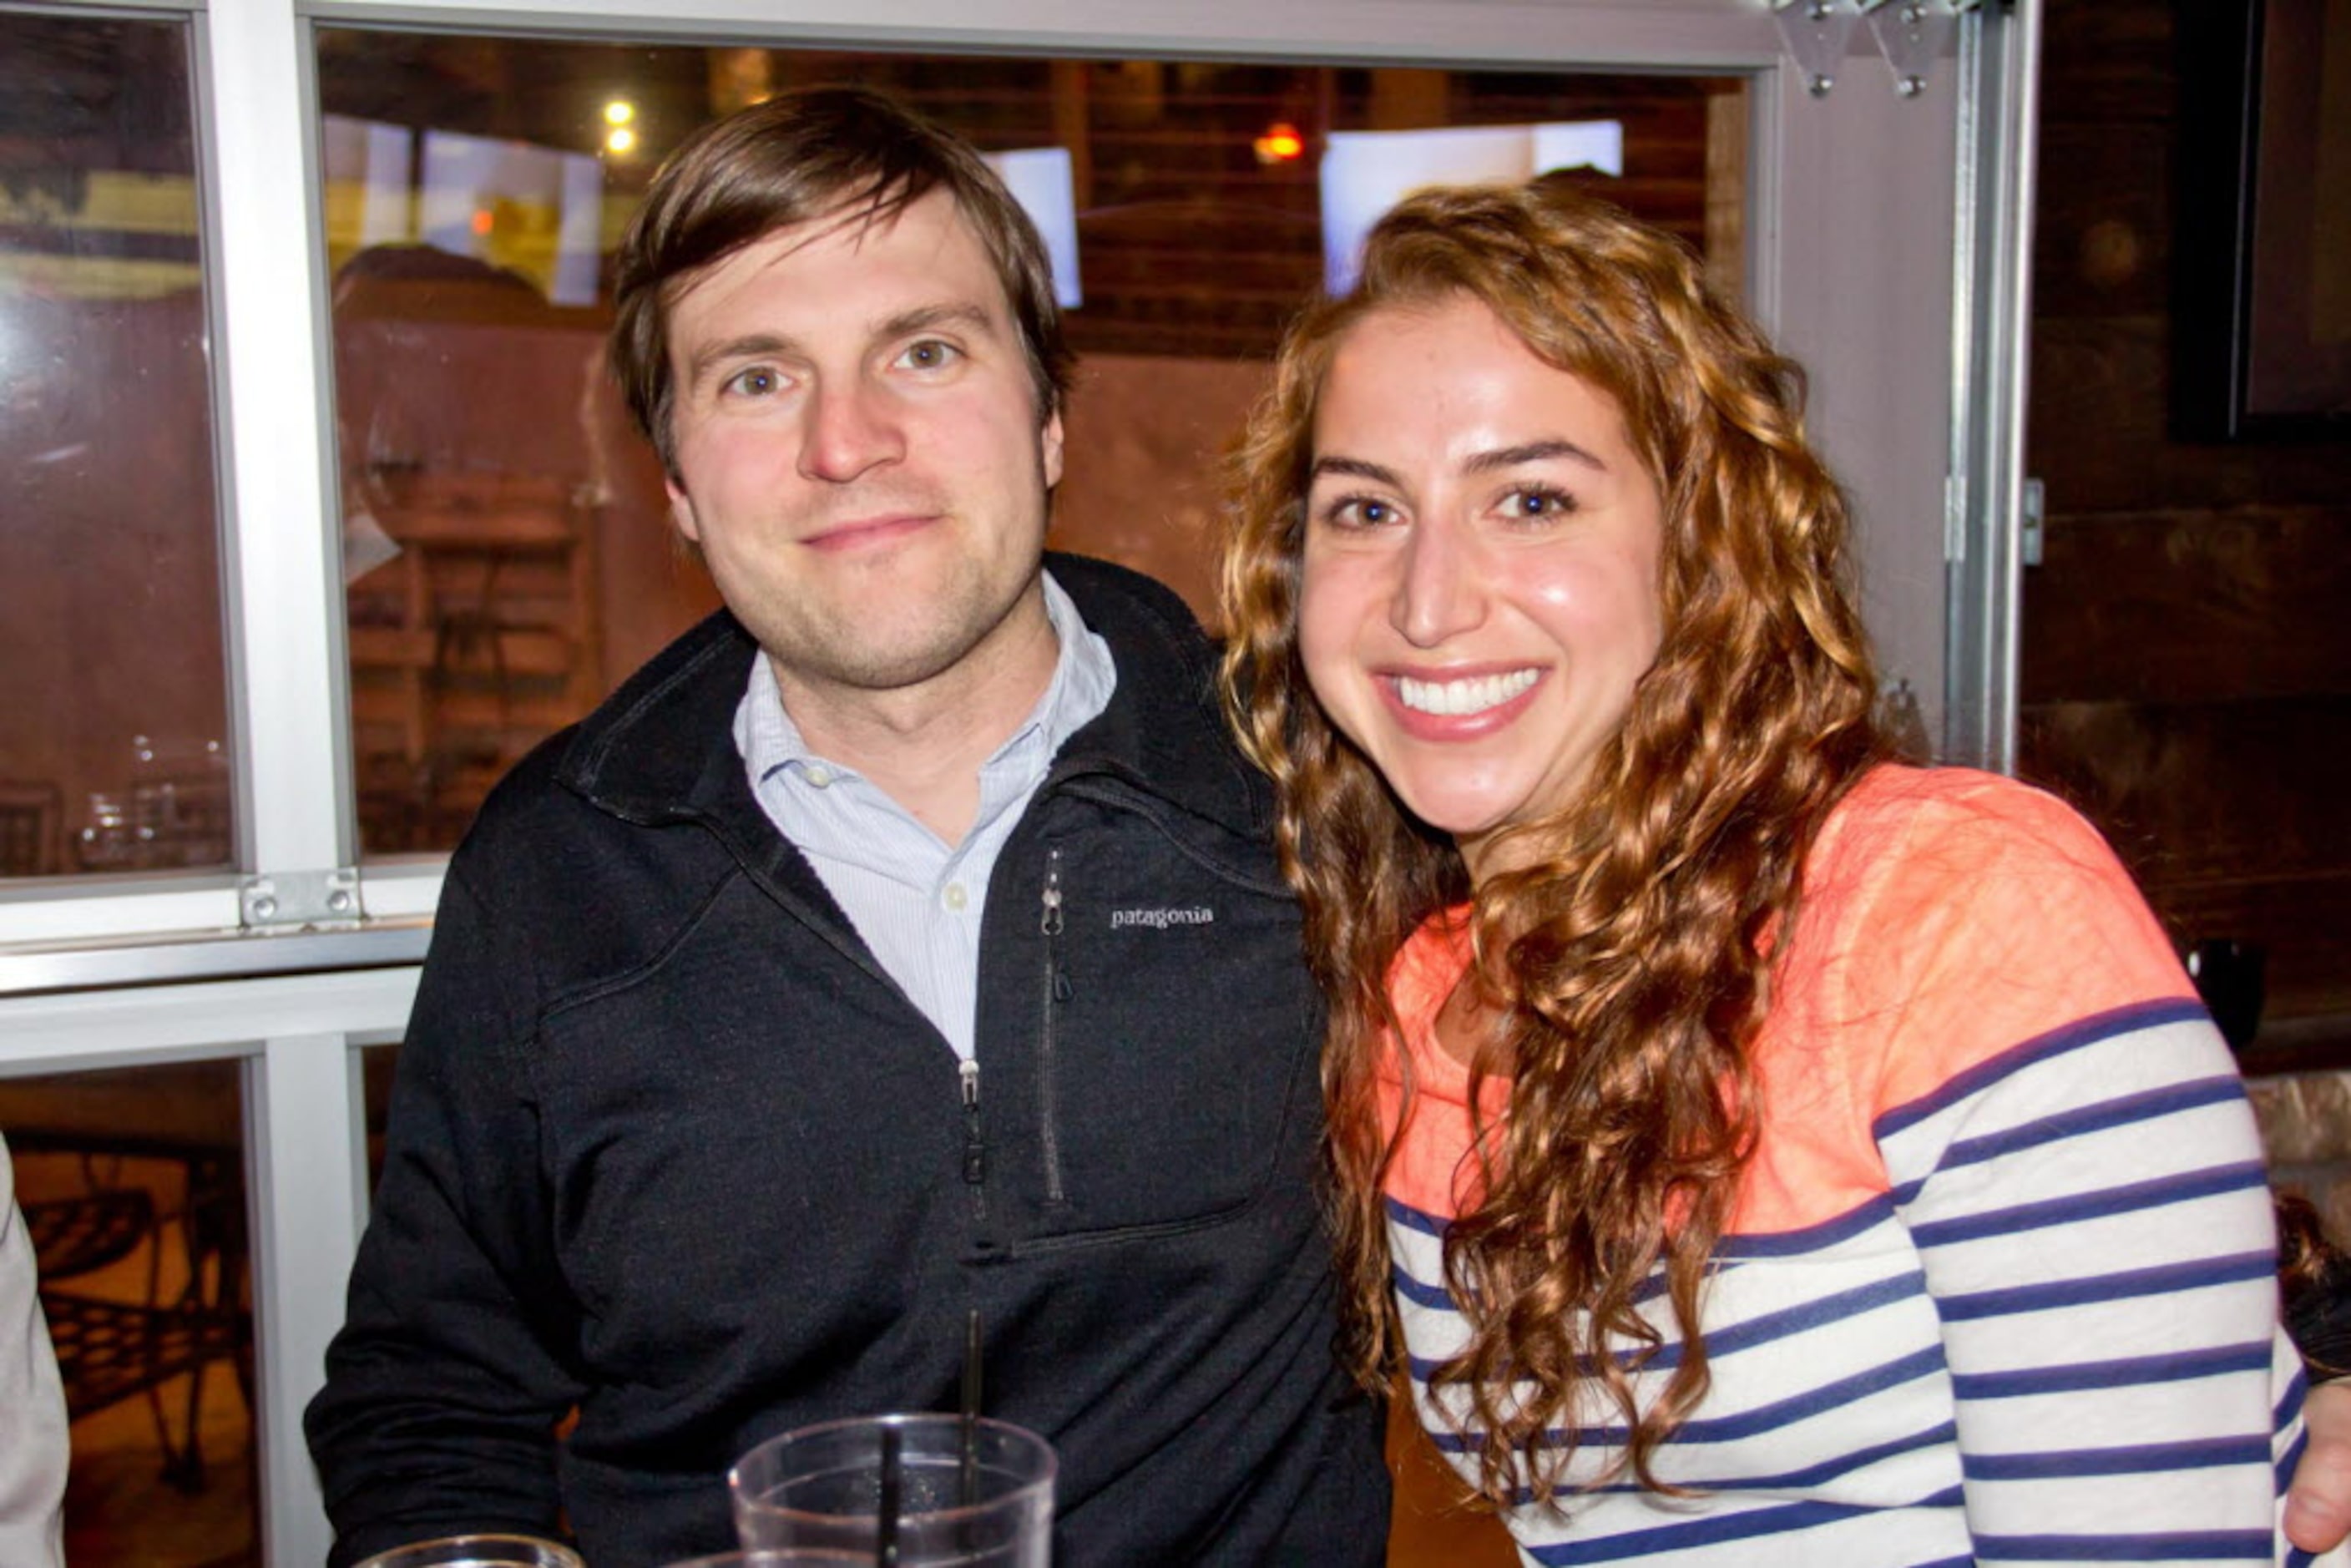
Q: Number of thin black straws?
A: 2